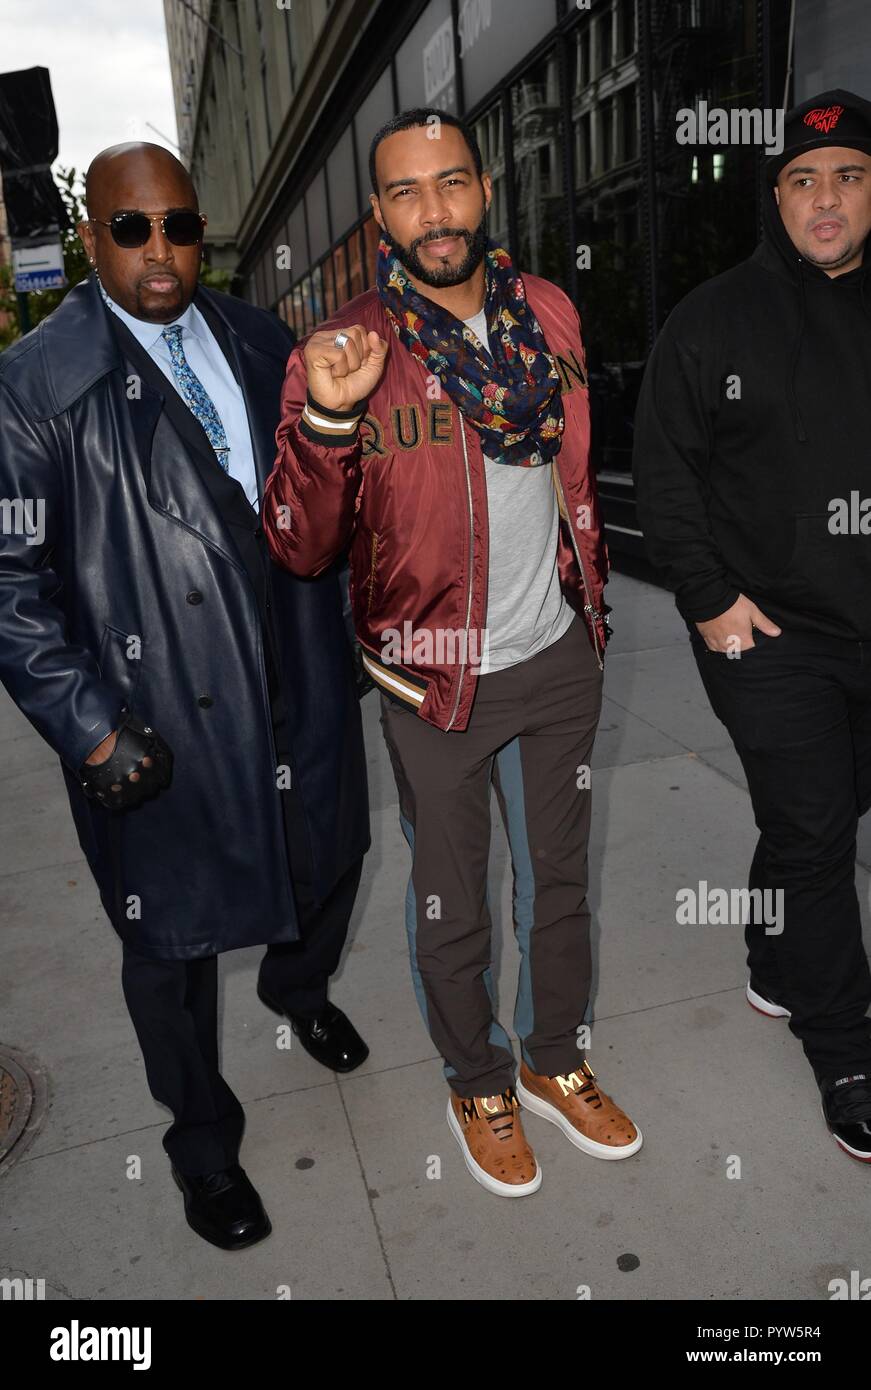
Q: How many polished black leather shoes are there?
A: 2